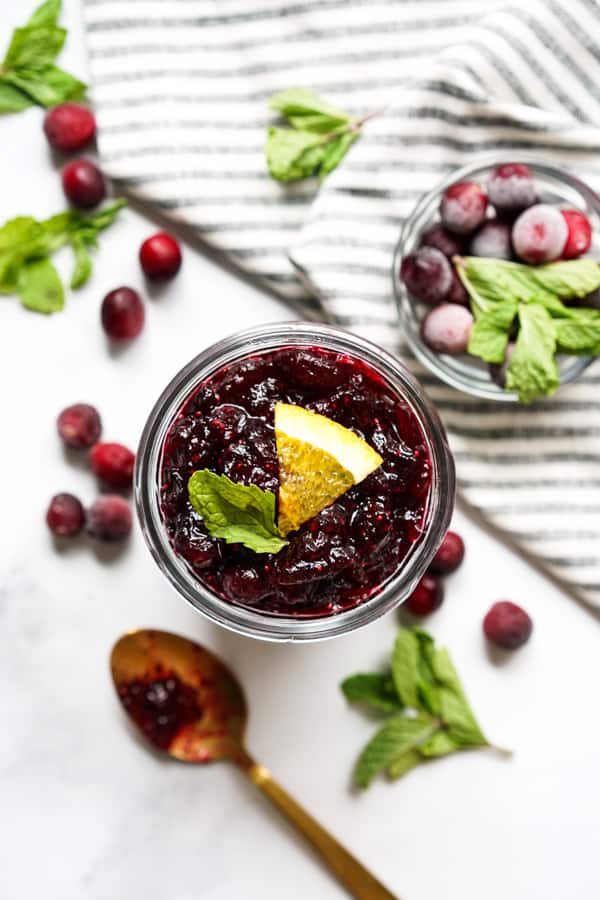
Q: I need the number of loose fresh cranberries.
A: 11